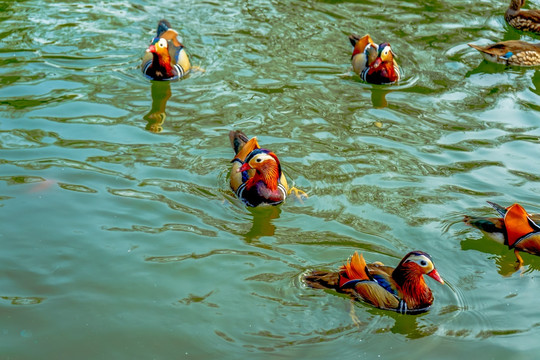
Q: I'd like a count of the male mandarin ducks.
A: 5